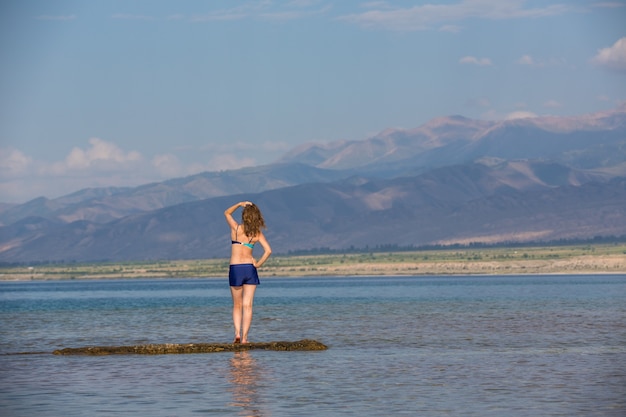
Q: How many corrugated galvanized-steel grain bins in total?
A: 0